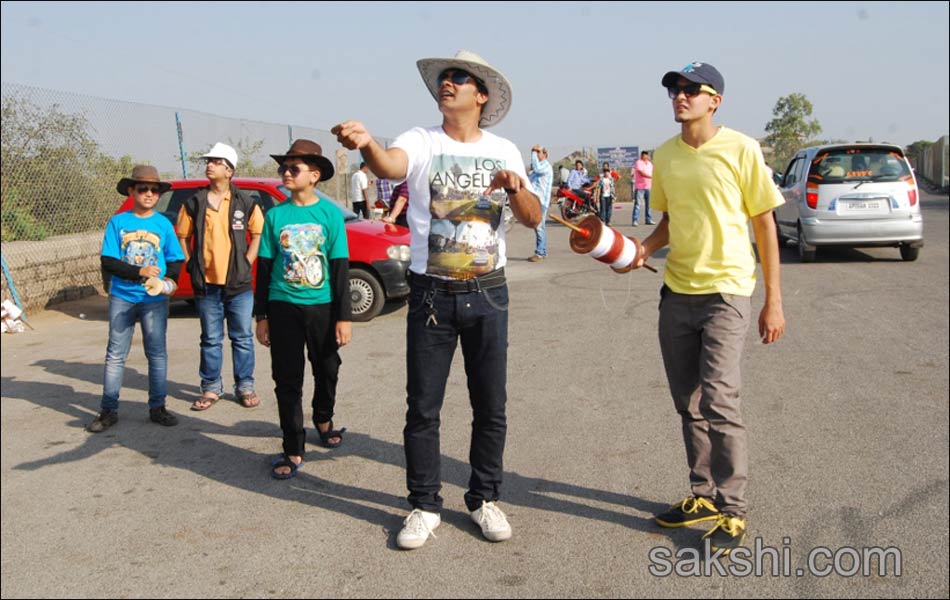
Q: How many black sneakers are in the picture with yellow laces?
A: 2